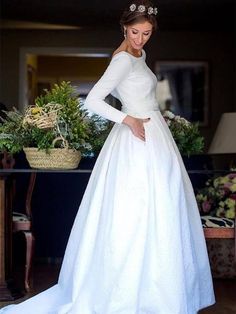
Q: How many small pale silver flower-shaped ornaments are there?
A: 4